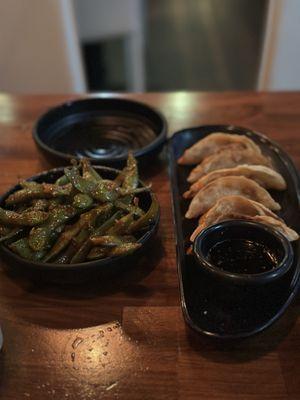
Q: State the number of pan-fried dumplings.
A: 6